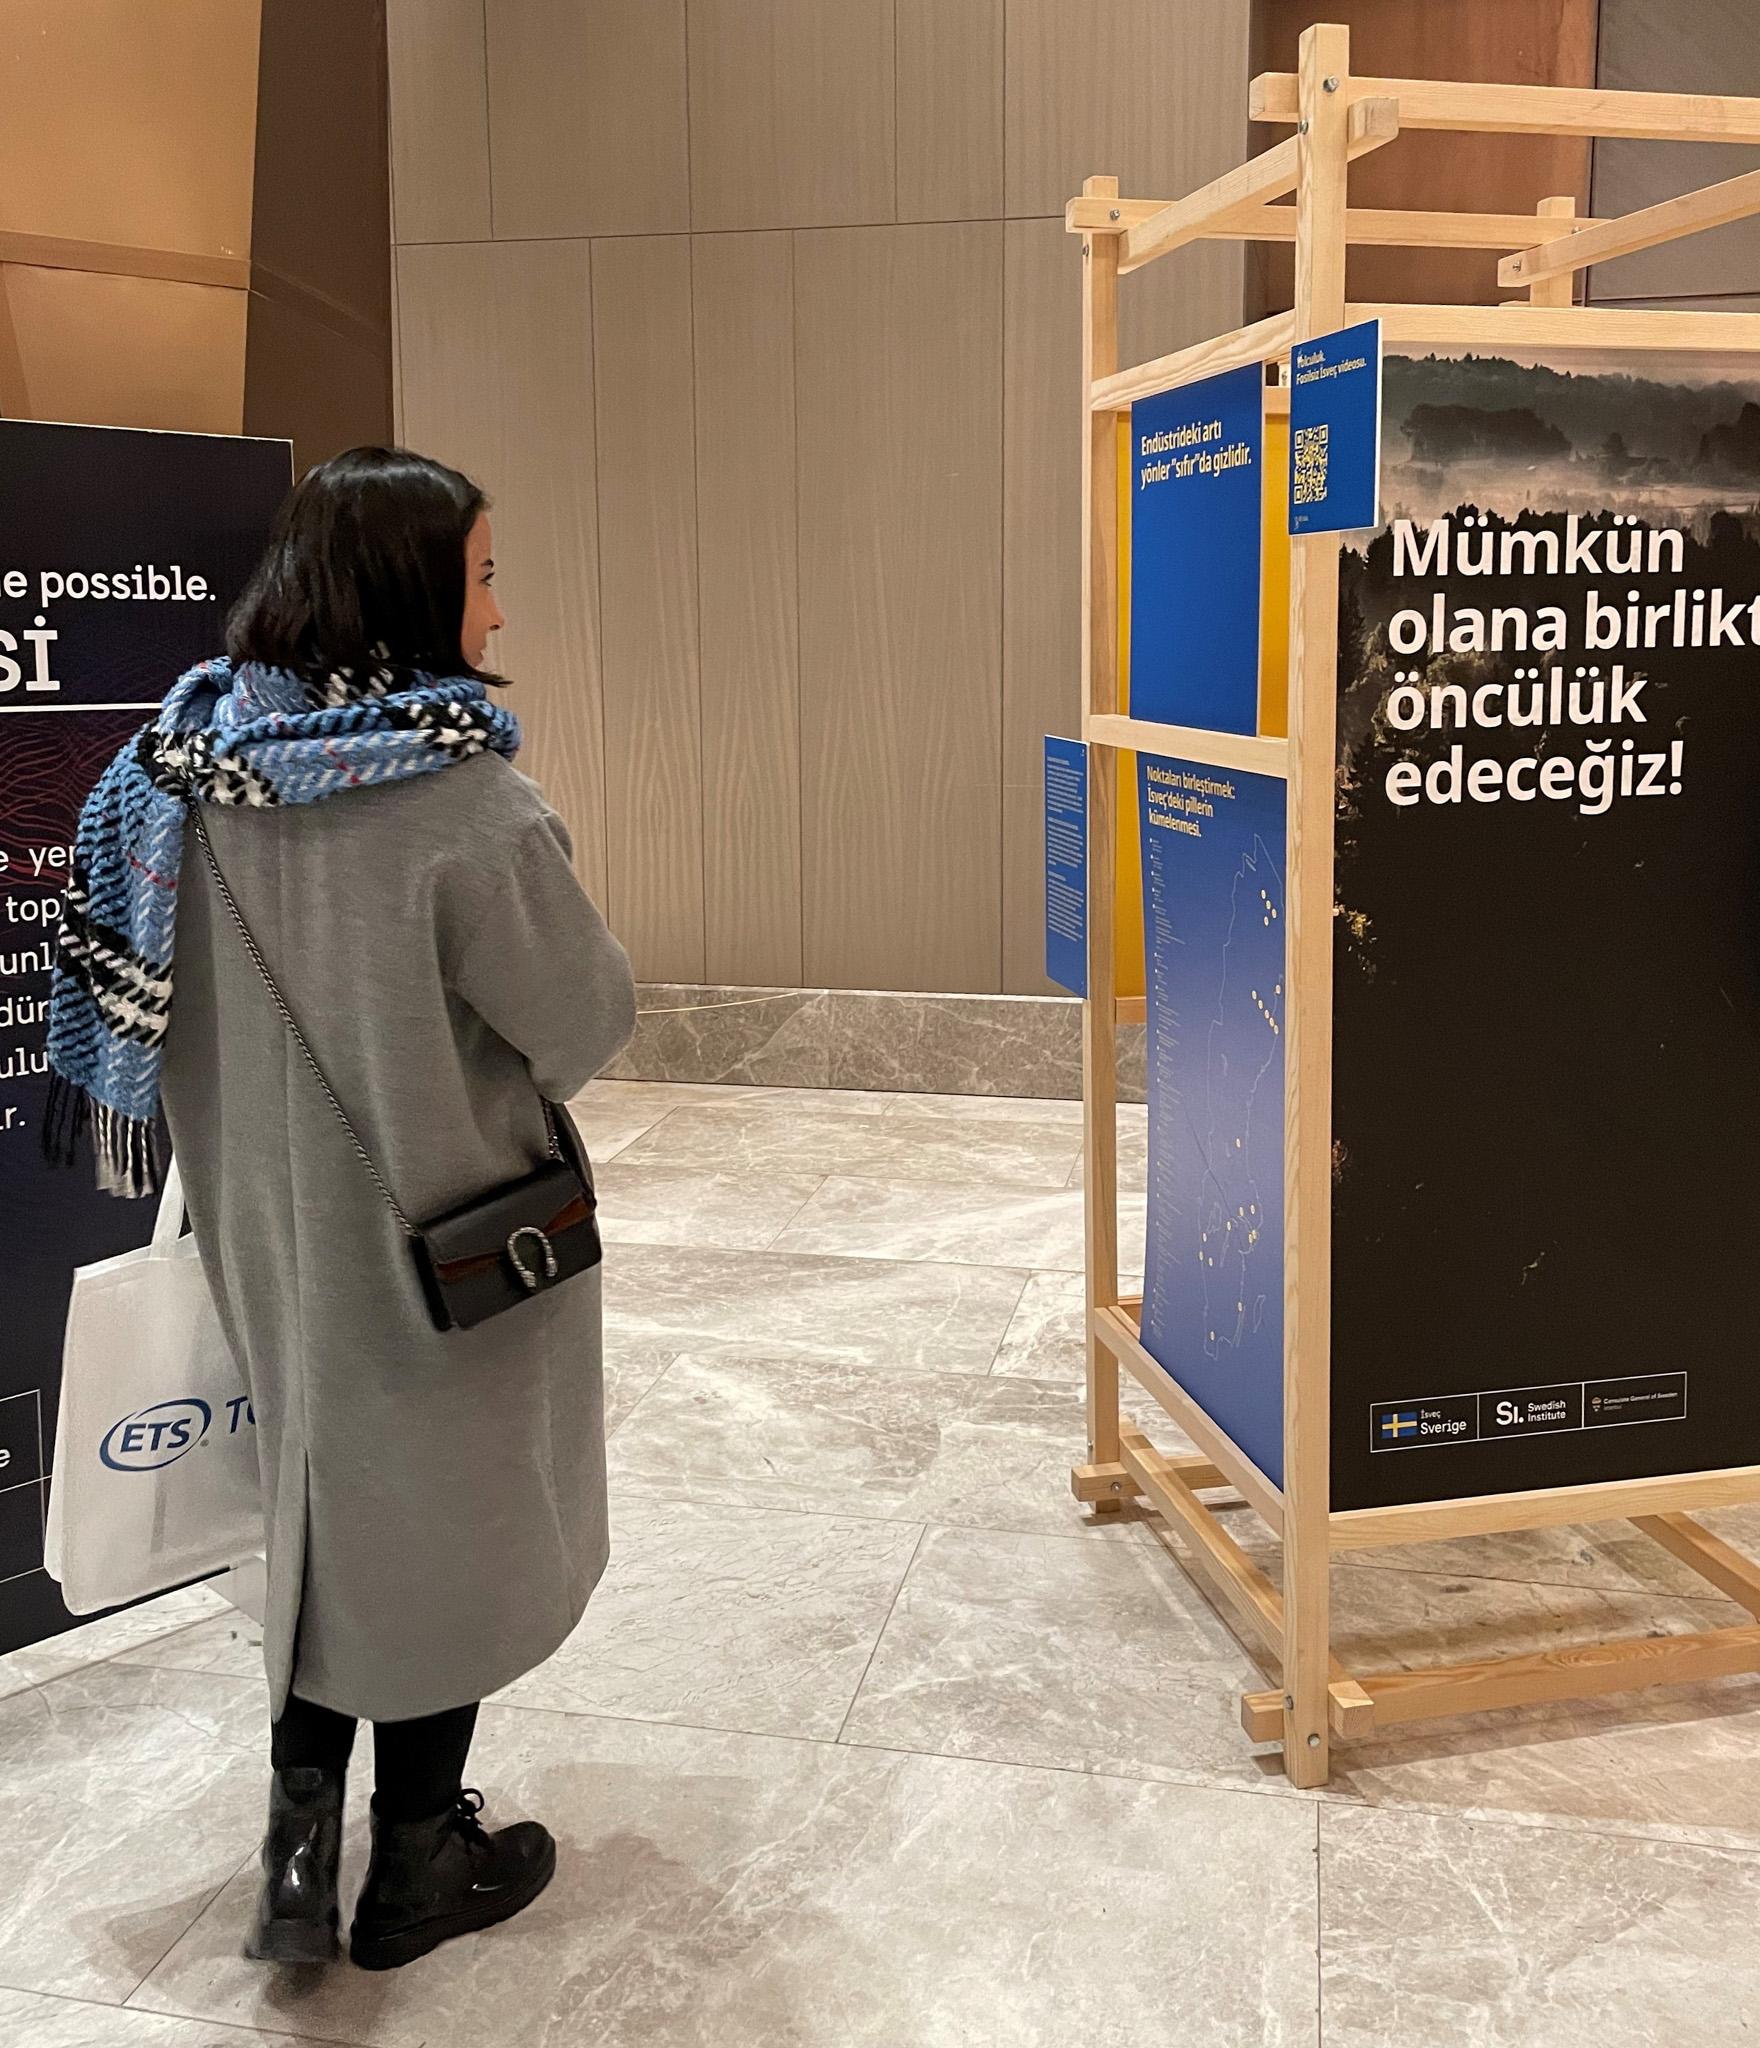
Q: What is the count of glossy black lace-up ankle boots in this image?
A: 2